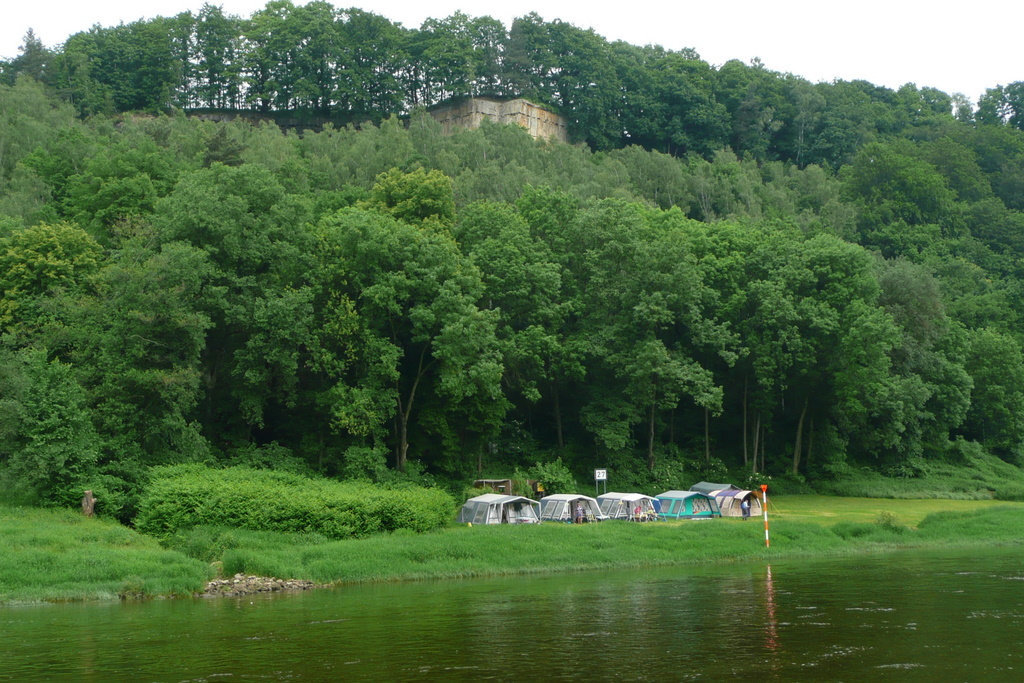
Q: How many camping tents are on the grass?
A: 6